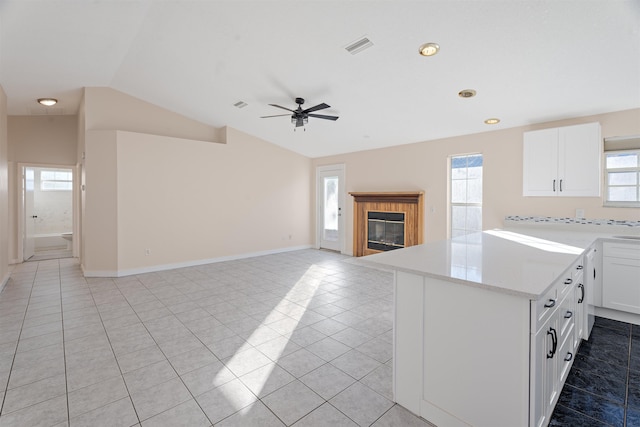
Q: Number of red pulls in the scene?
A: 0